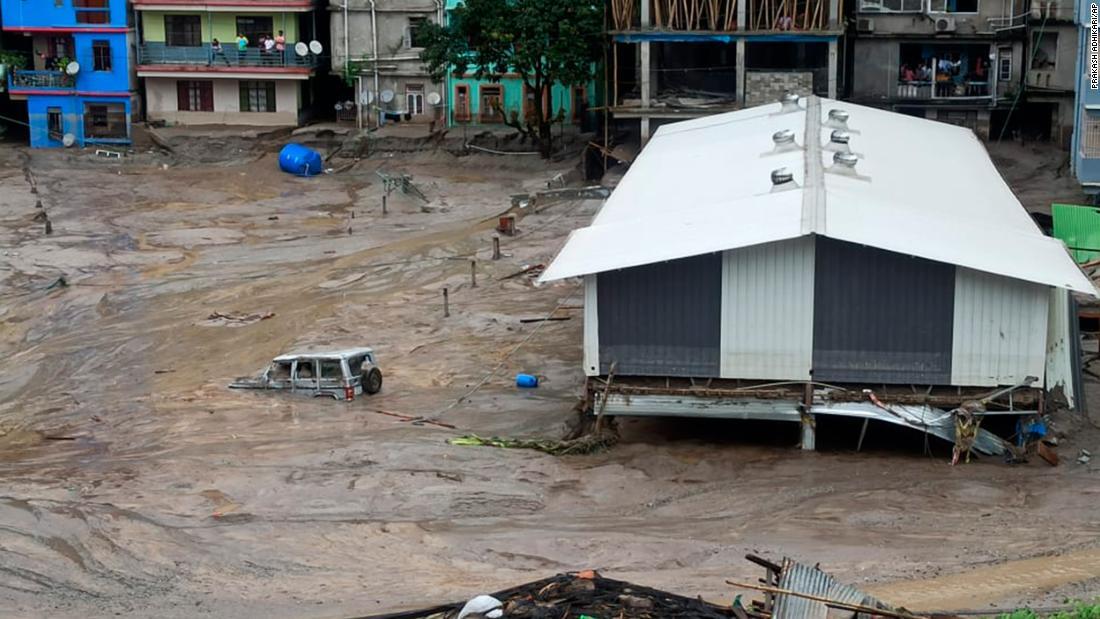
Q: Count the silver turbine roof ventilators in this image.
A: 6